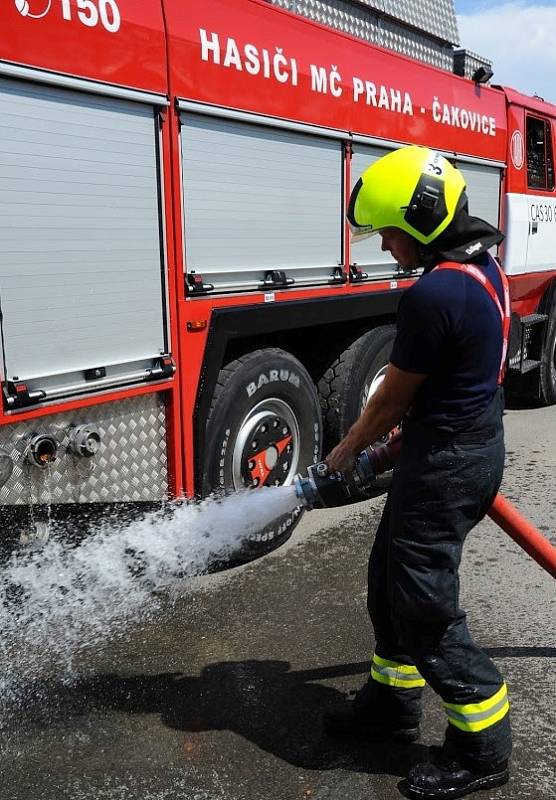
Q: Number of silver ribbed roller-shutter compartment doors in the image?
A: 4